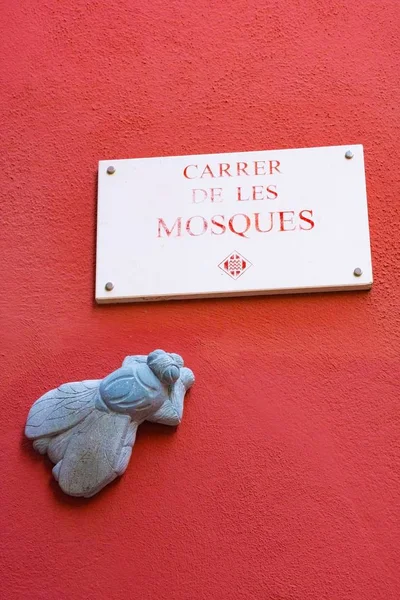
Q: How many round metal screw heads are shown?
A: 4